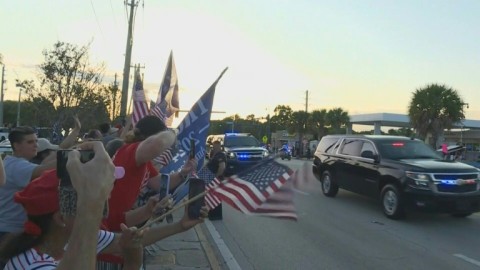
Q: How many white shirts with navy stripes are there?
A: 1